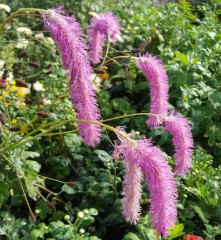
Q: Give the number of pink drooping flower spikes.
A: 6